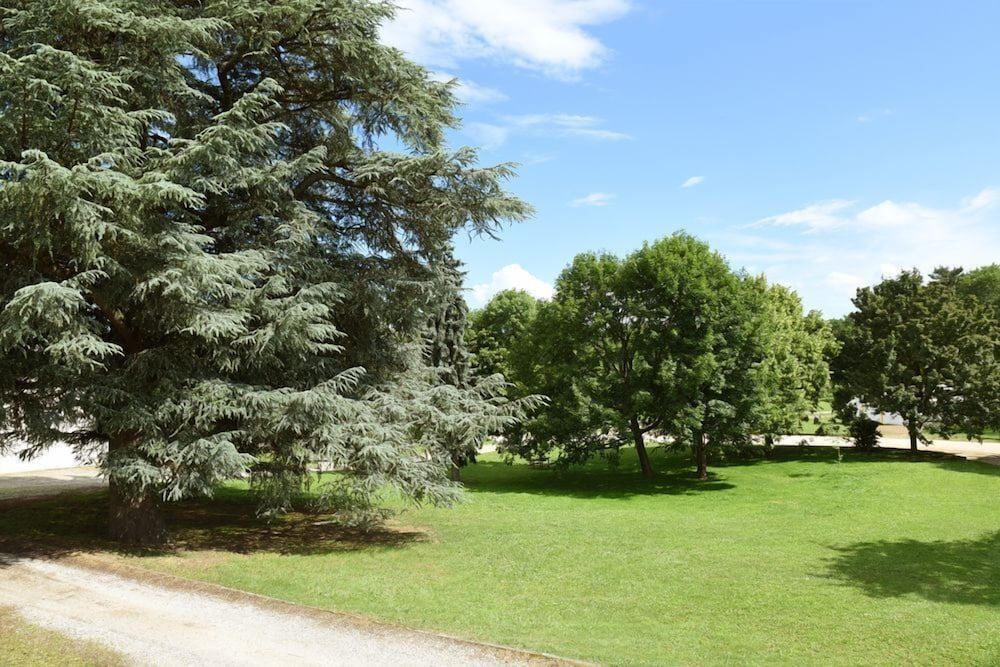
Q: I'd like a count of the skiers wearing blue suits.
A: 0